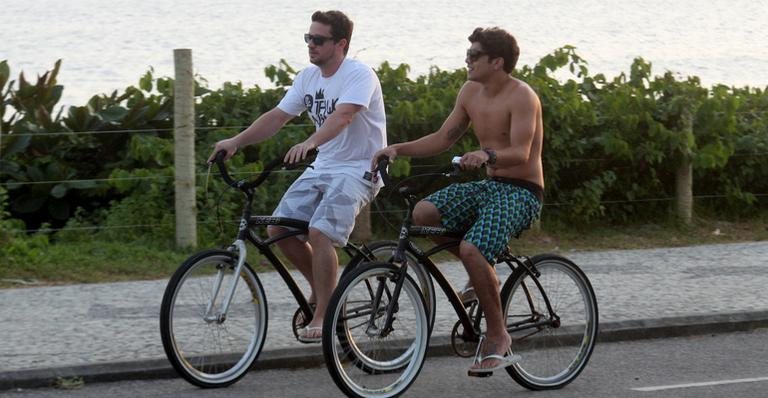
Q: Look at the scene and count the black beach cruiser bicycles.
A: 2